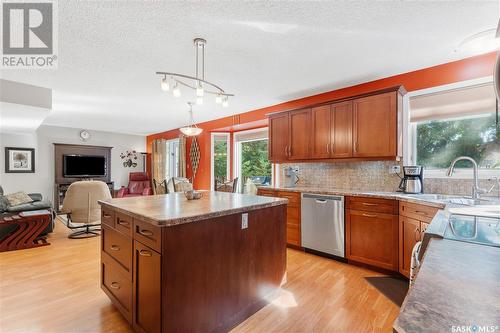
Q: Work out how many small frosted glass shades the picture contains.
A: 6